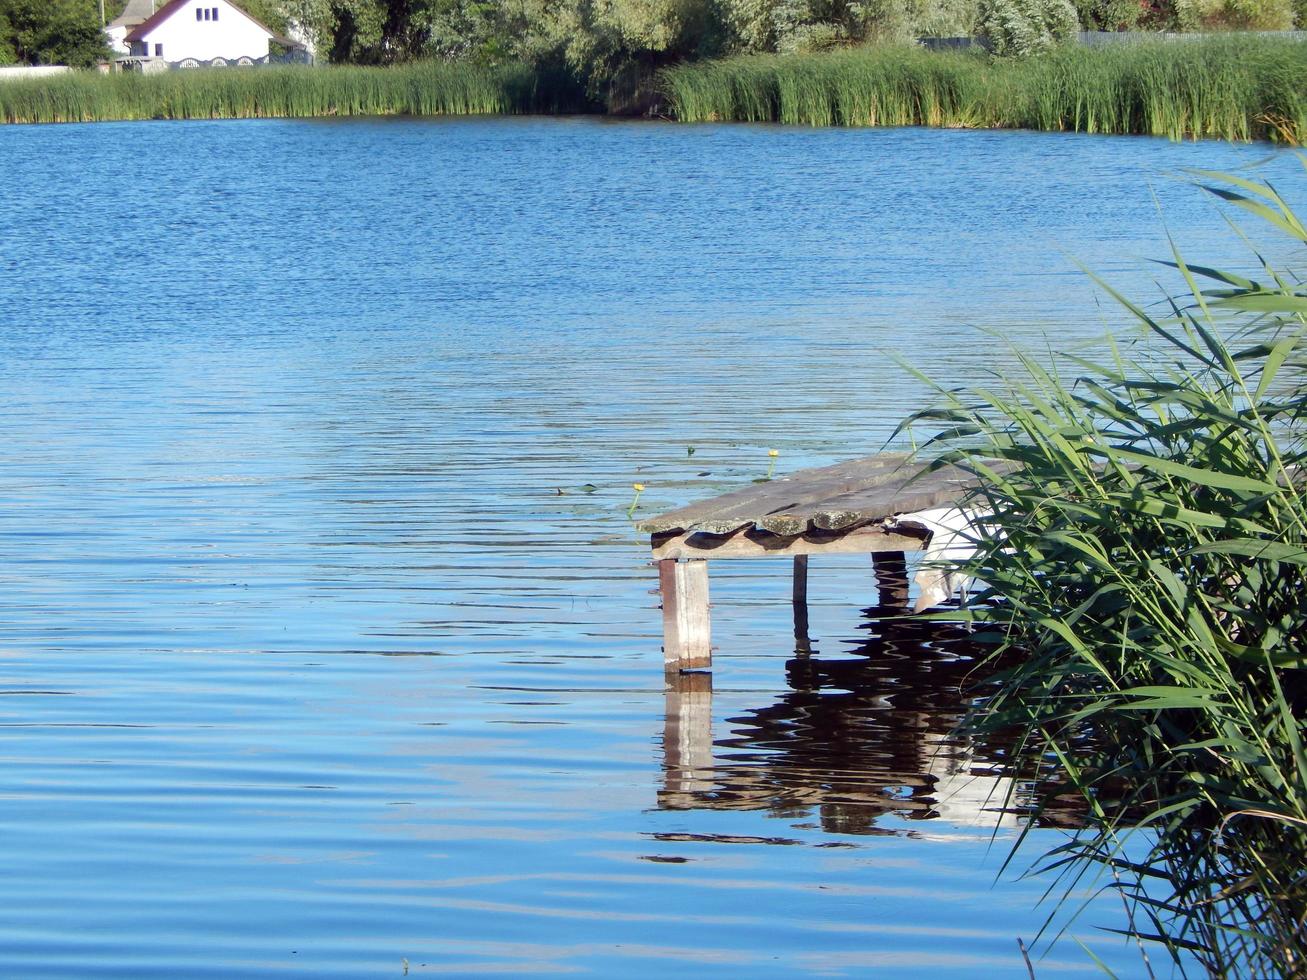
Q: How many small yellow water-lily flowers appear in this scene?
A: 2